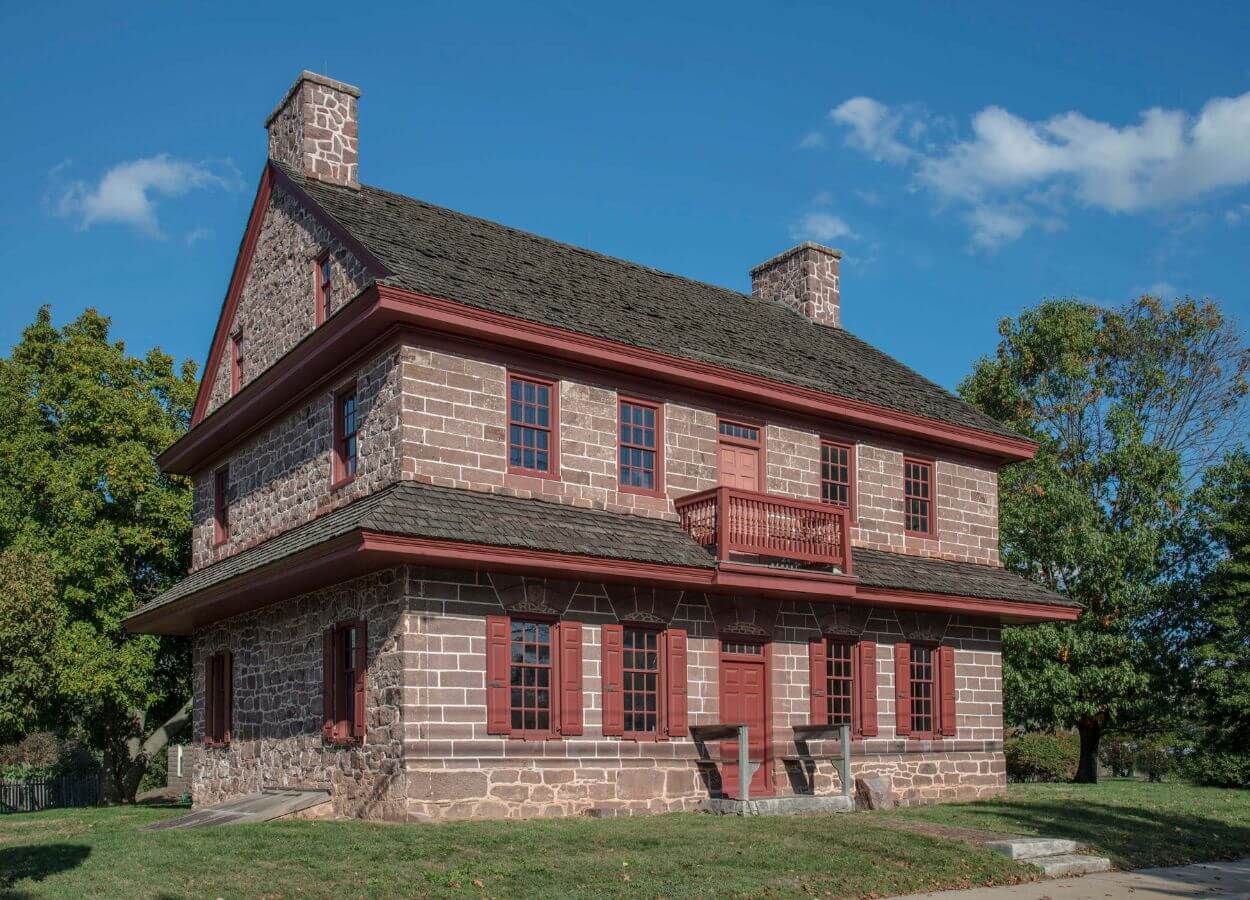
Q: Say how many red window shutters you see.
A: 12